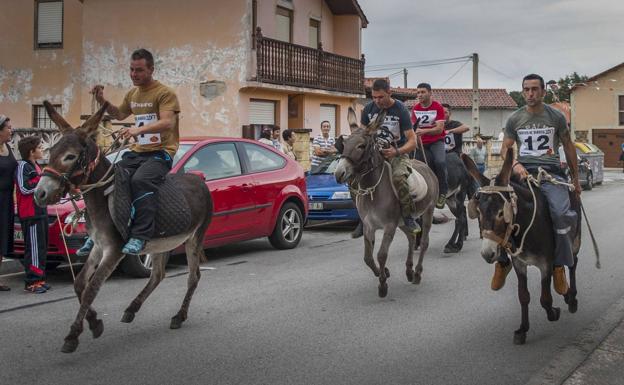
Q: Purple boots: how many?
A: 0